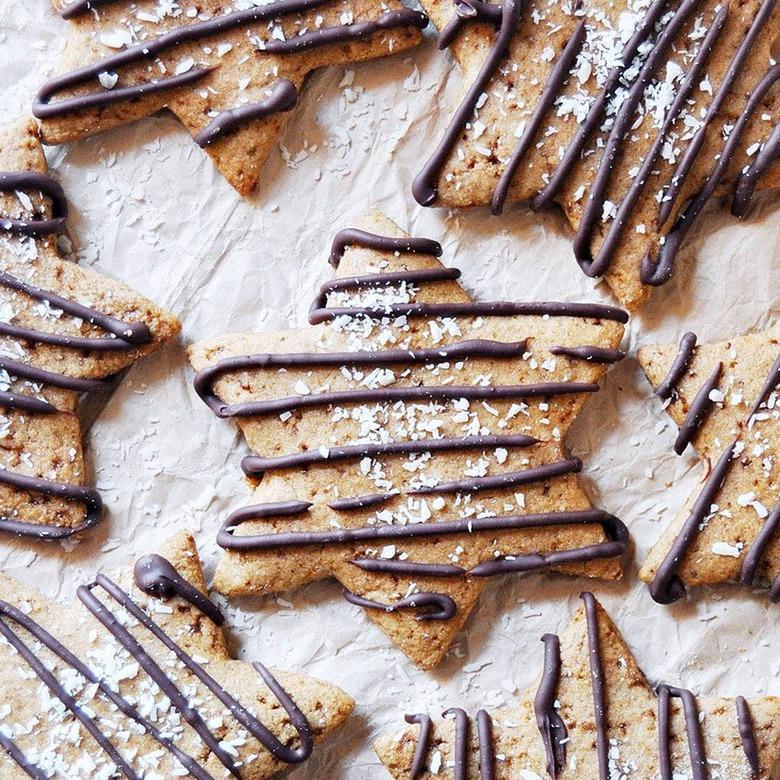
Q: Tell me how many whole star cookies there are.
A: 1